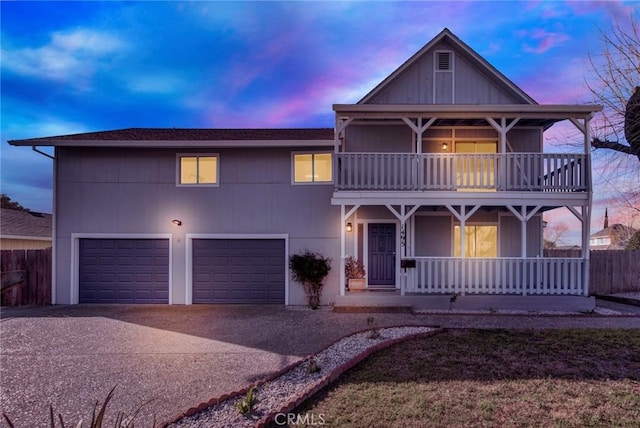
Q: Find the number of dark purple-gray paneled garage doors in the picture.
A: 2